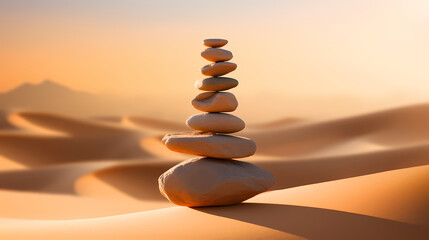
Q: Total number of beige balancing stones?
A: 8